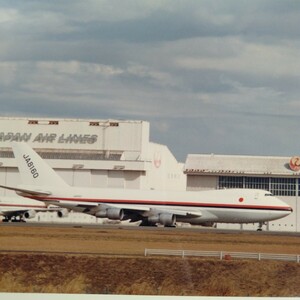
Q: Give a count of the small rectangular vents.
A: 4